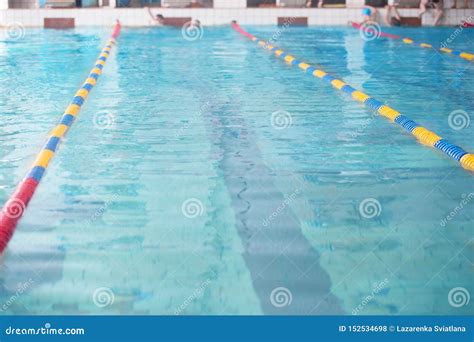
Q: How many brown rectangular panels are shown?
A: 4